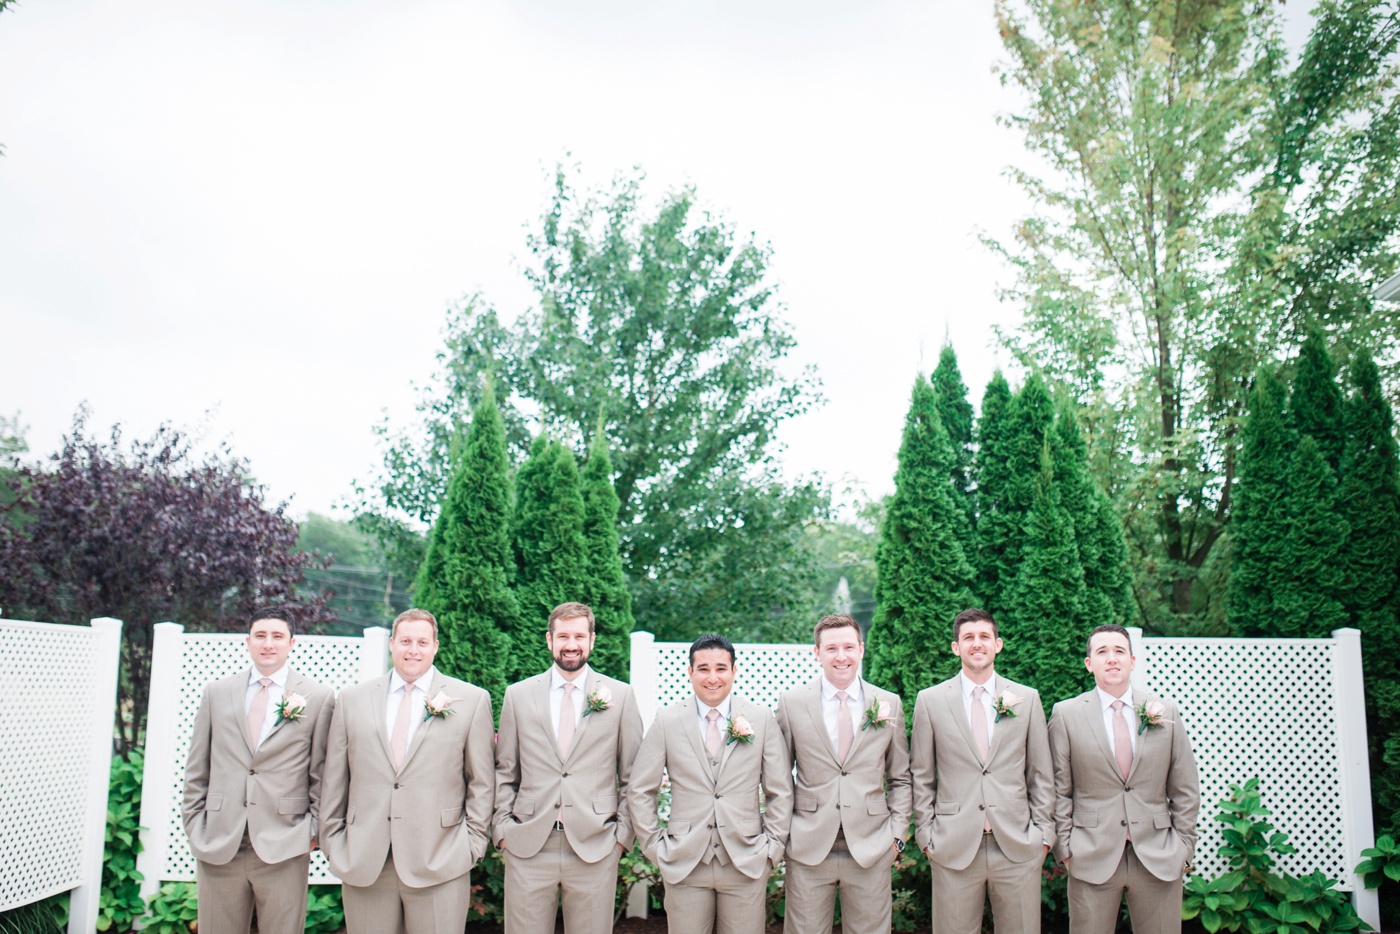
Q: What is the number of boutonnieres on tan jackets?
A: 7